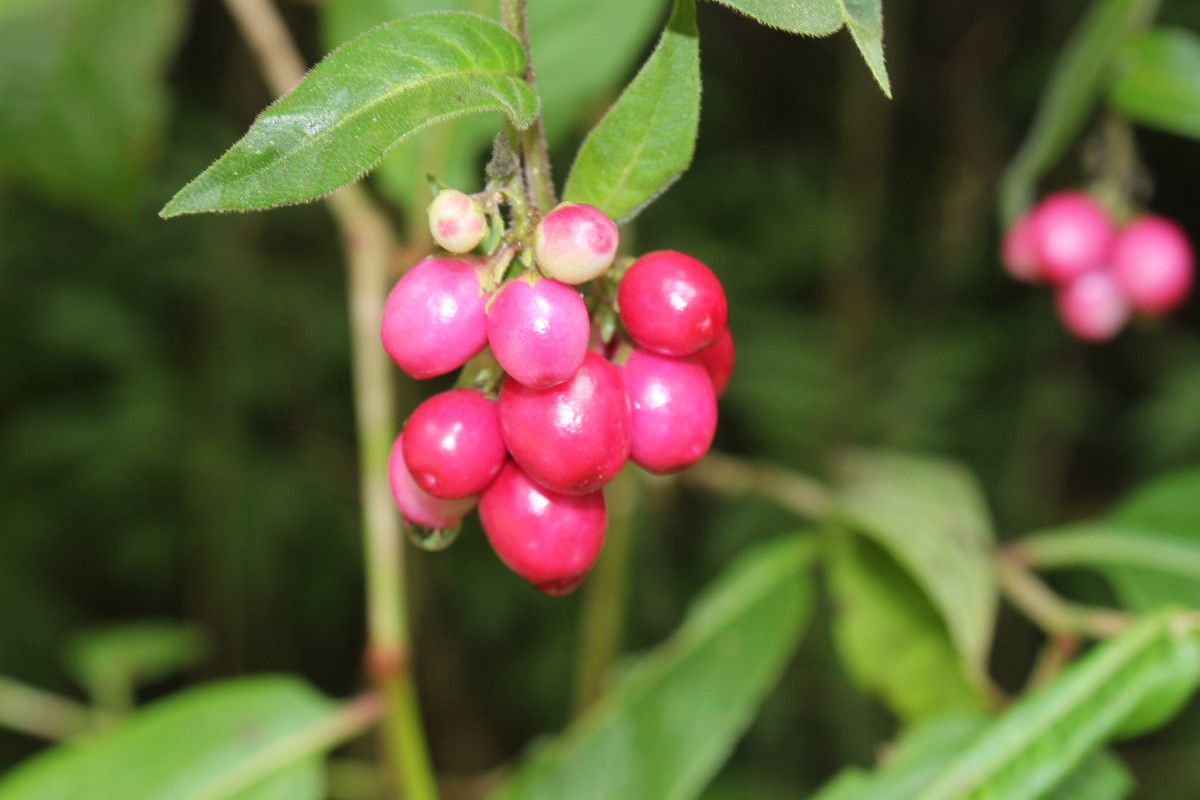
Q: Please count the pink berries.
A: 15